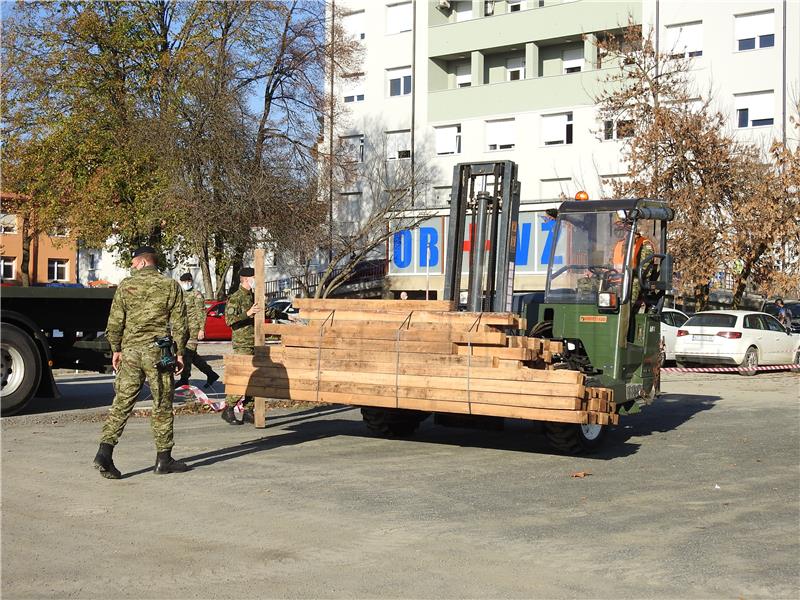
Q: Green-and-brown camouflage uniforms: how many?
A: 4